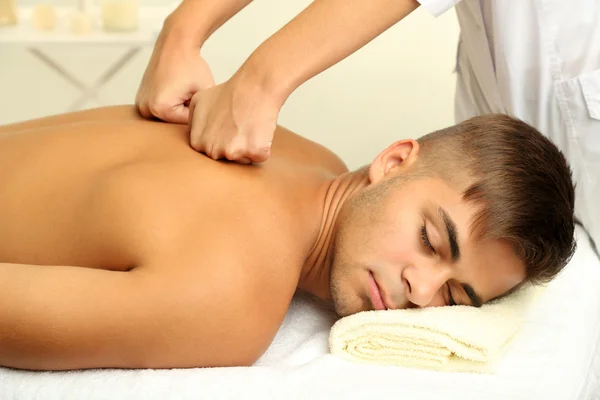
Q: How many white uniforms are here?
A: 1